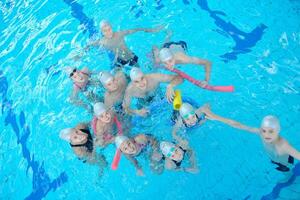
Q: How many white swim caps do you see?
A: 11